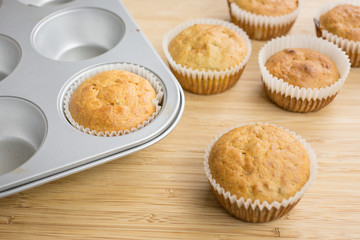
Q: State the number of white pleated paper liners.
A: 6